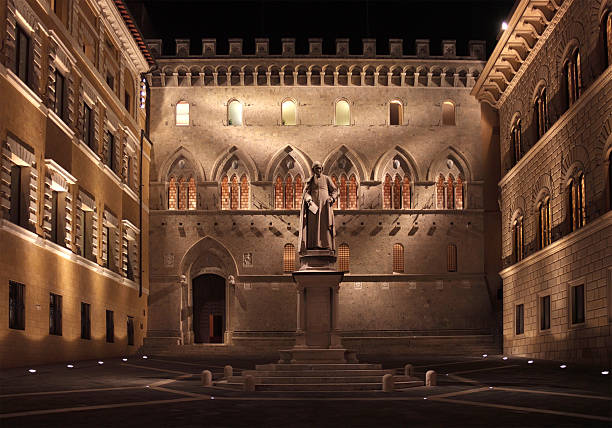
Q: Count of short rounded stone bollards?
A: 6